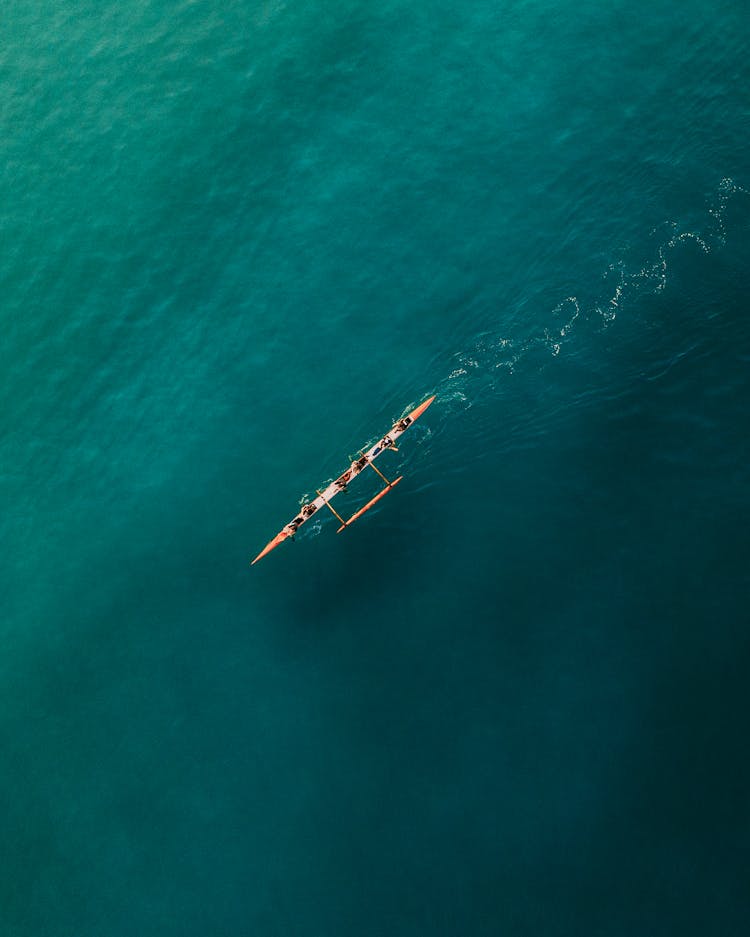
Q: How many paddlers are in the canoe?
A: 6